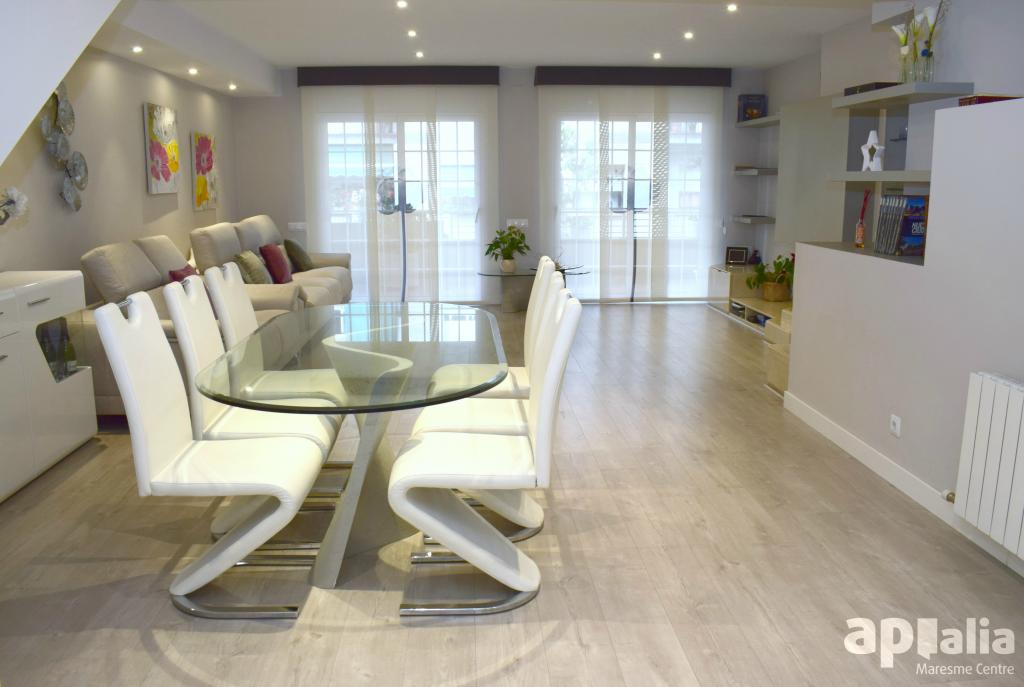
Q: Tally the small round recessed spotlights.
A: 9